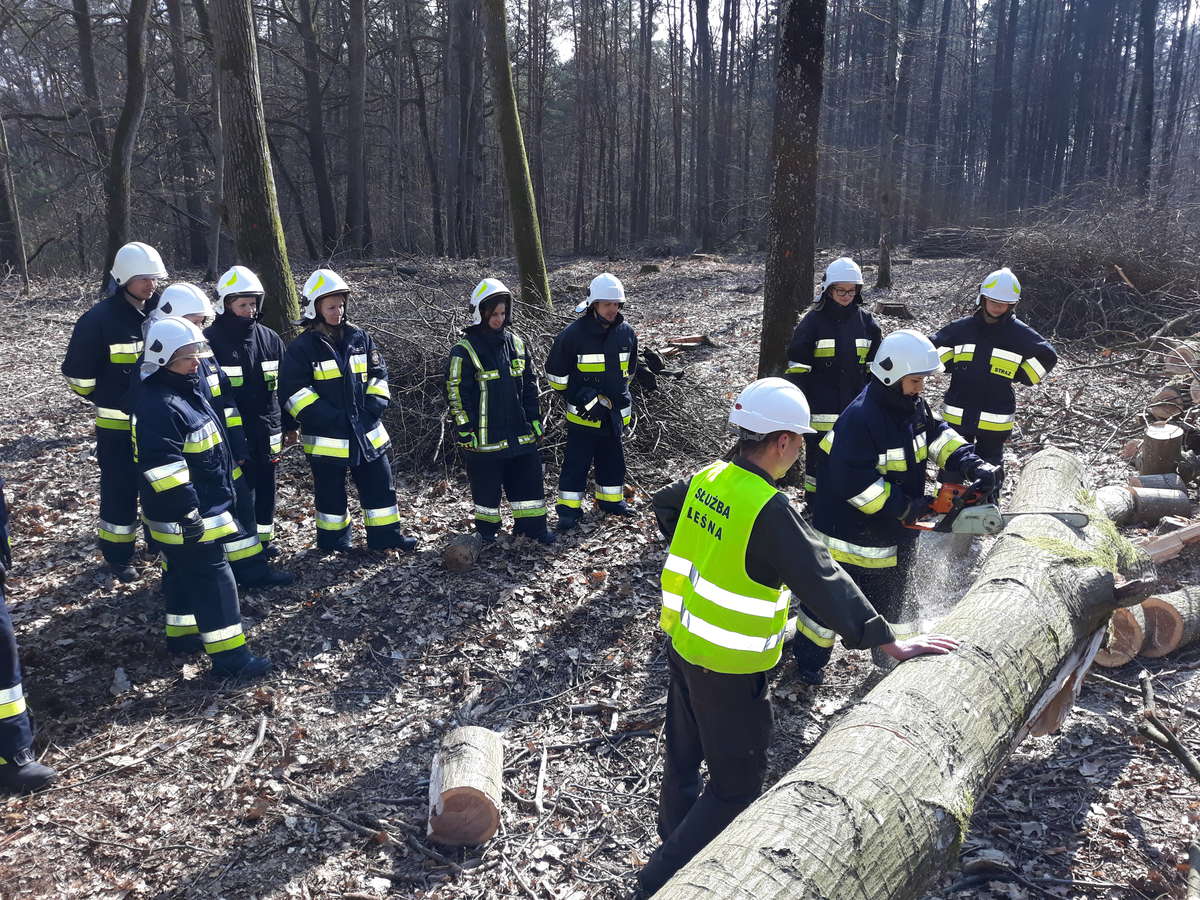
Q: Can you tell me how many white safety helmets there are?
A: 11